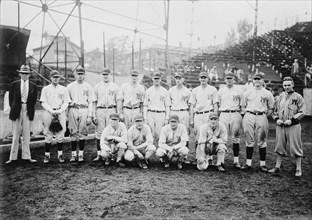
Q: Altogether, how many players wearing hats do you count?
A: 13